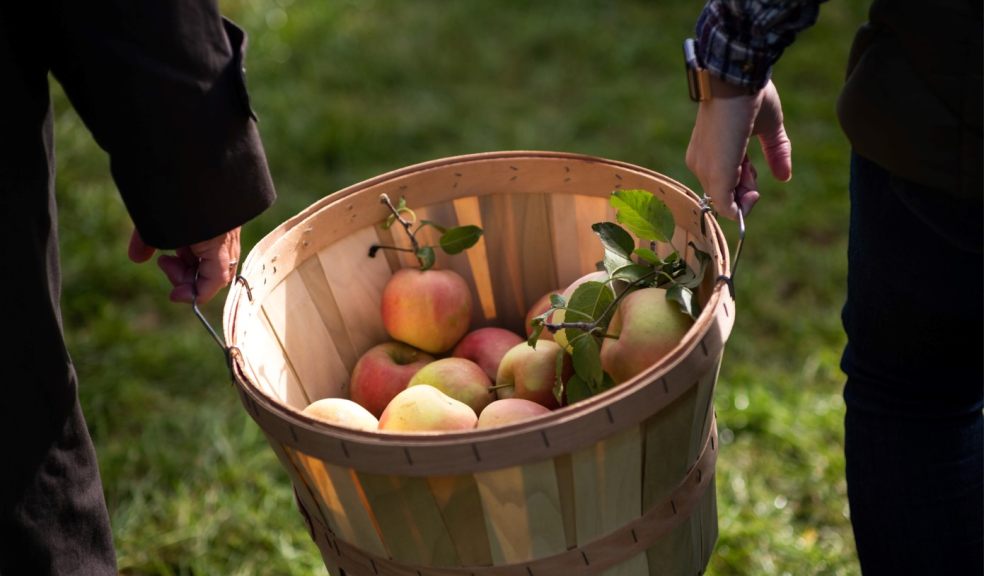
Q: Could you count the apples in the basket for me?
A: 11